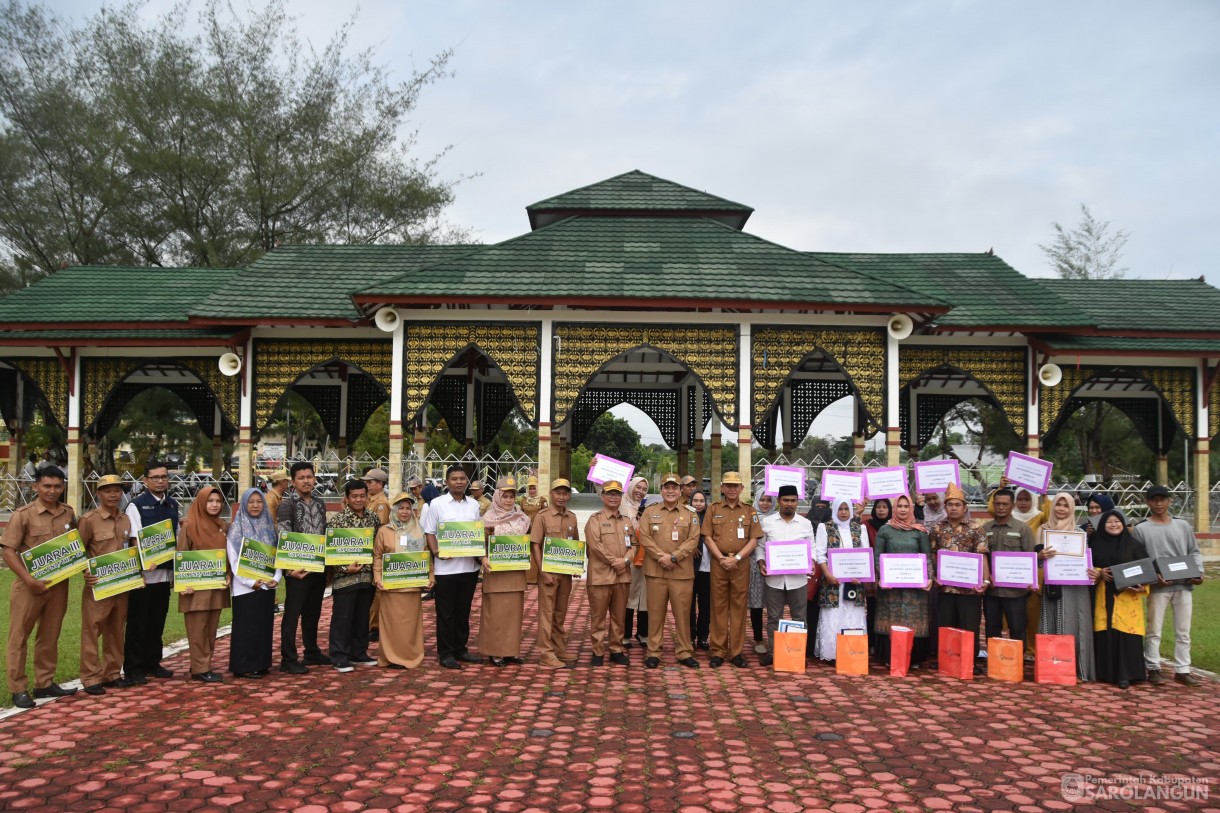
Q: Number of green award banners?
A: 11